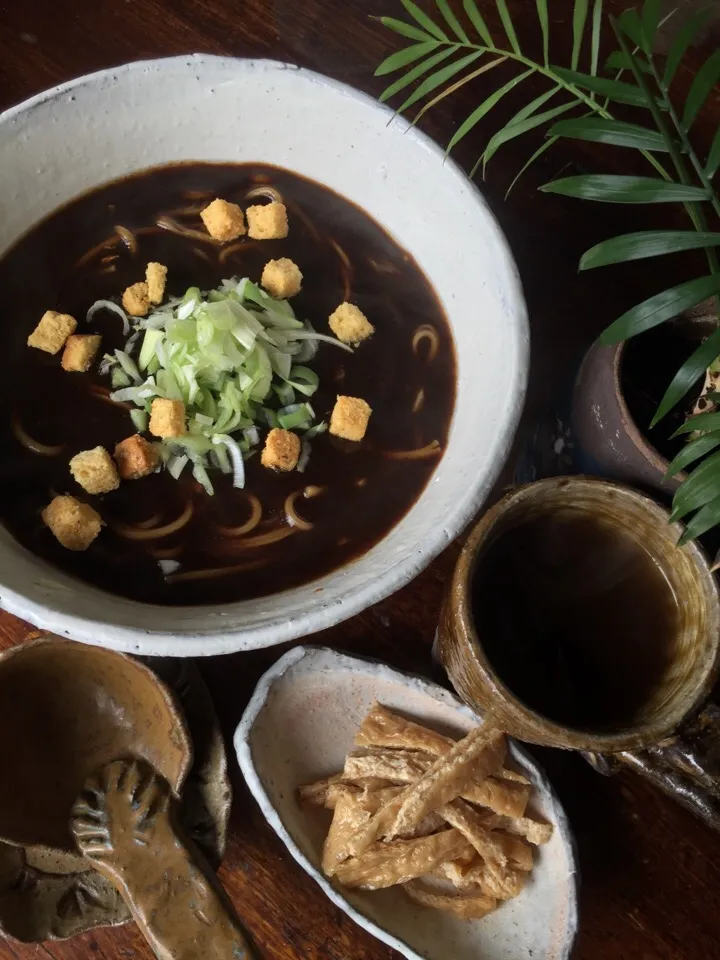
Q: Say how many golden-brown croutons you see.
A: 14